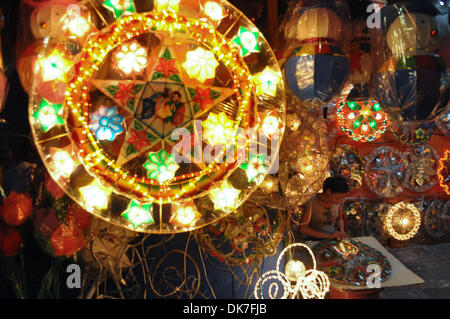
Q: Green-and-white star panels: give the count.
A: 5